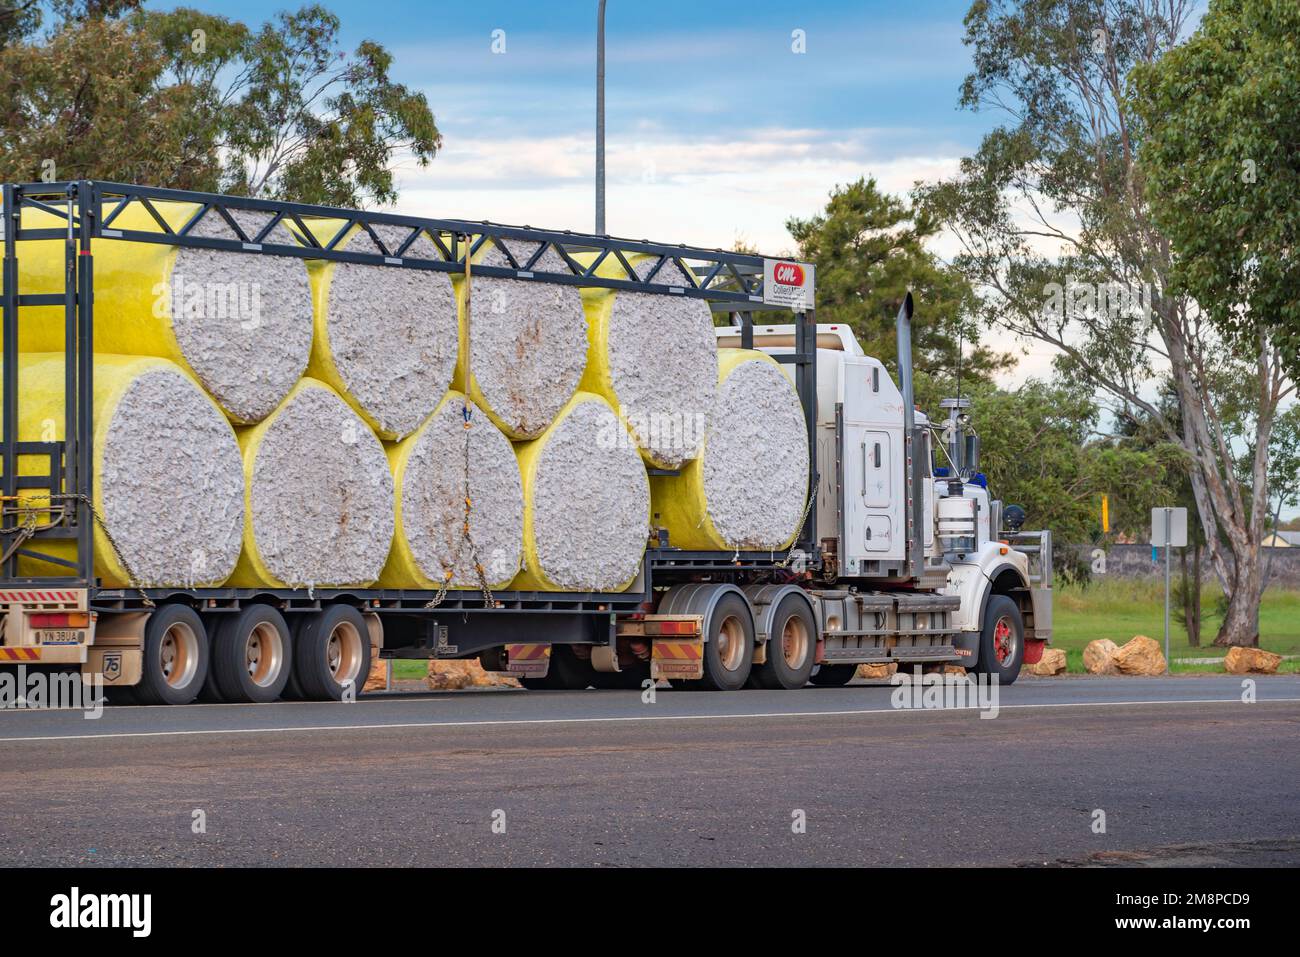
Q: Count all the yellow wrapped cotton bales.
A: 9